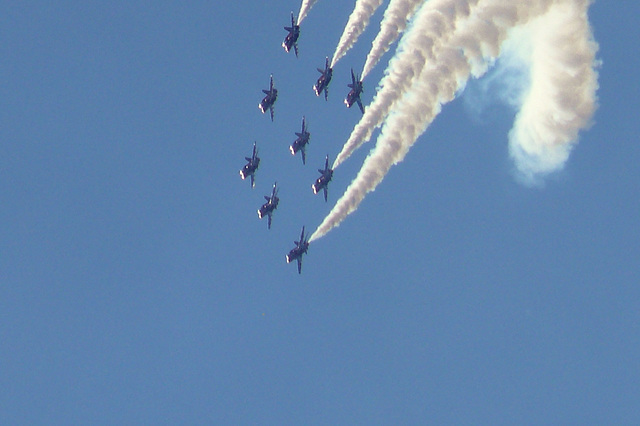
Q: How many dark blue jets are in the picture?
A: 9